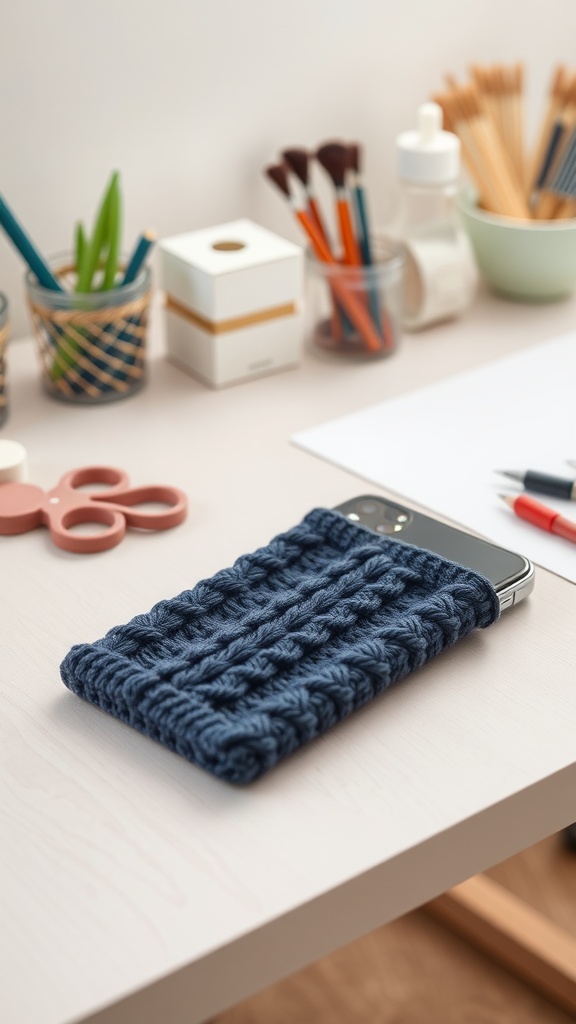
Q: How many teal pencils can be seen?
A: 2